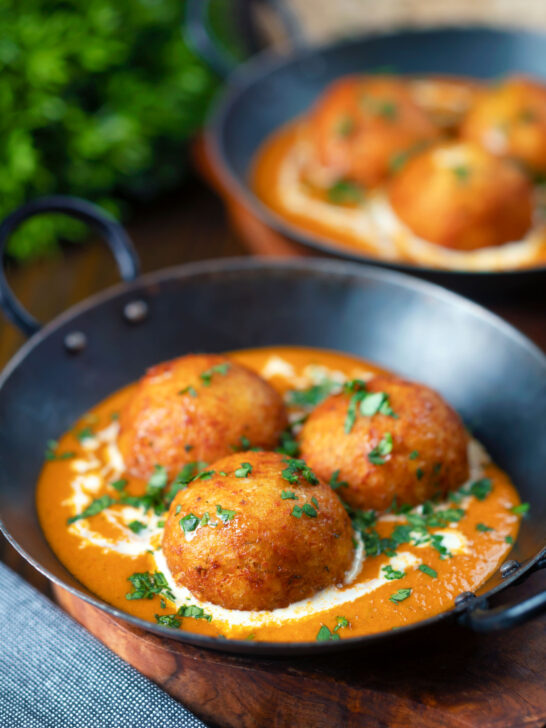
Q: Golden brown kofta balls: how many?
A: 6